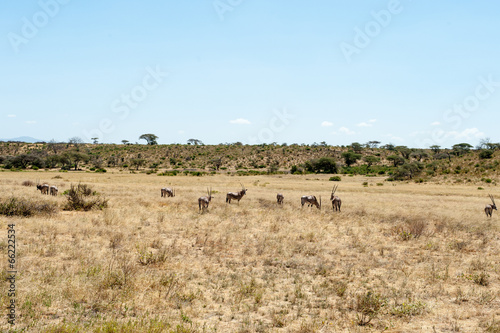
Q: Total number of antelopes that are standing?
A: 9